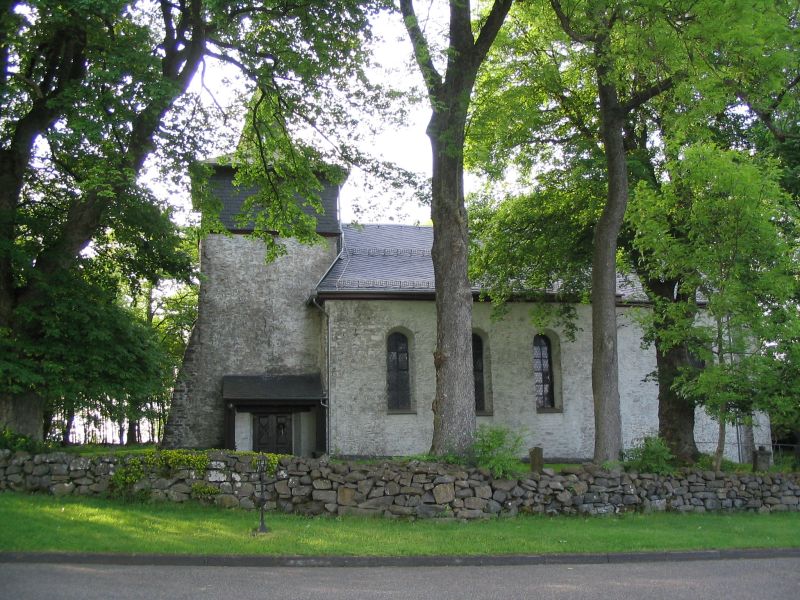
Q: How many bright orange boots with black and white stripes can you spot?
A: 0